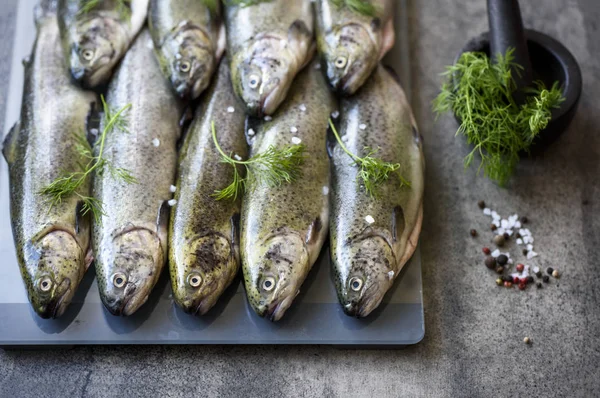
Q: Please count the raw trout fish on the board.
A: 9